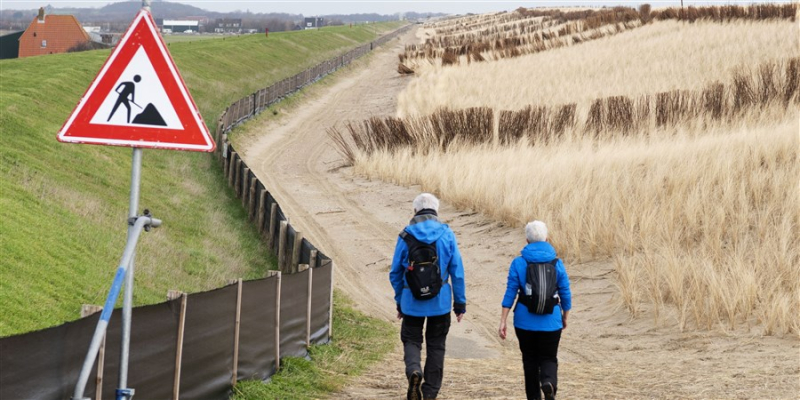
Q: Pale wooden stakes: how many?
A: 6